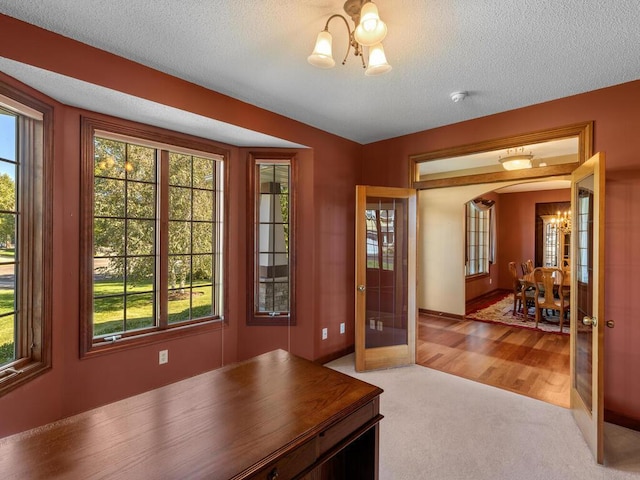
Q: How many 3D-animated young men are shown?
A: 0